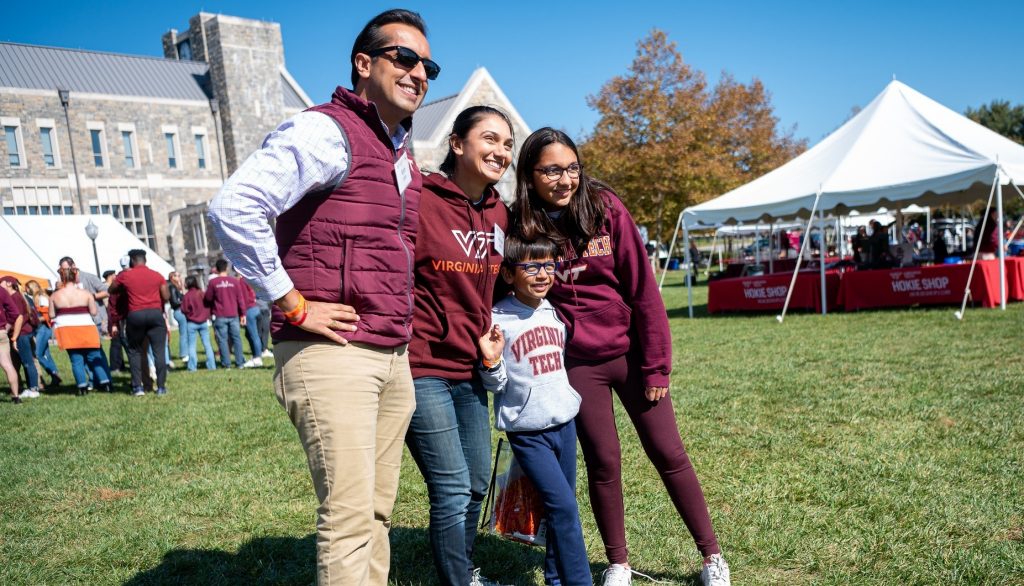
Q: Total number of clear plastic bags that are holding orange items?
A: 1